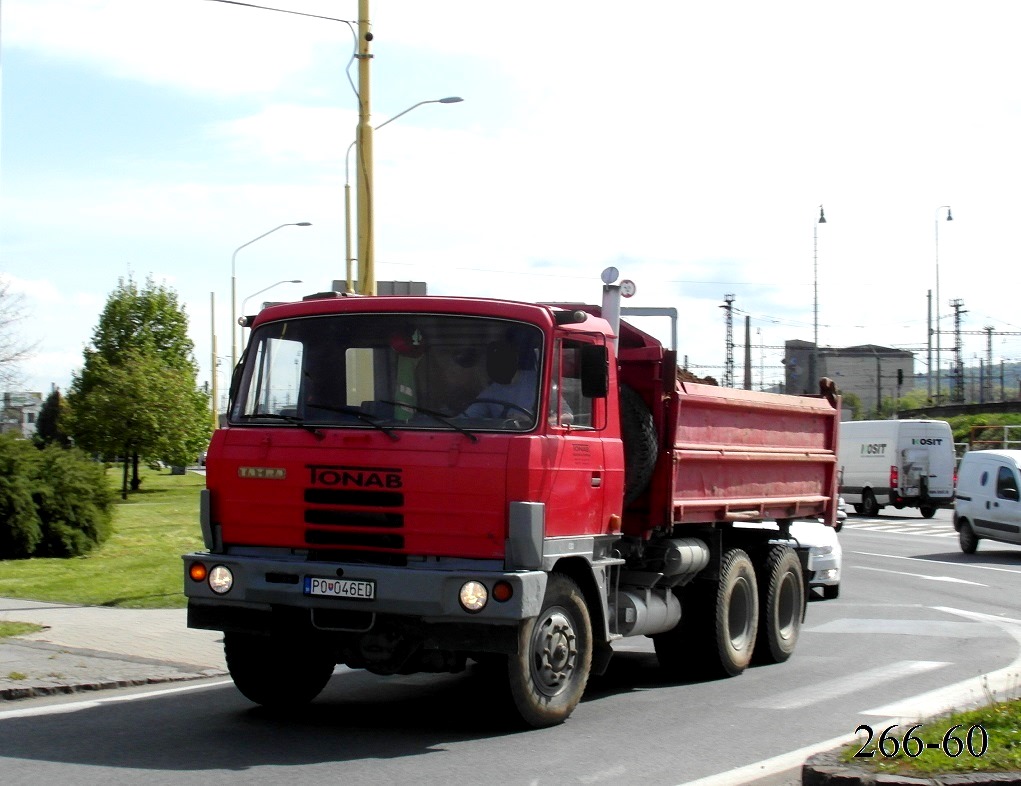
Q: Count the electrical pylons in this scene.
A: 3